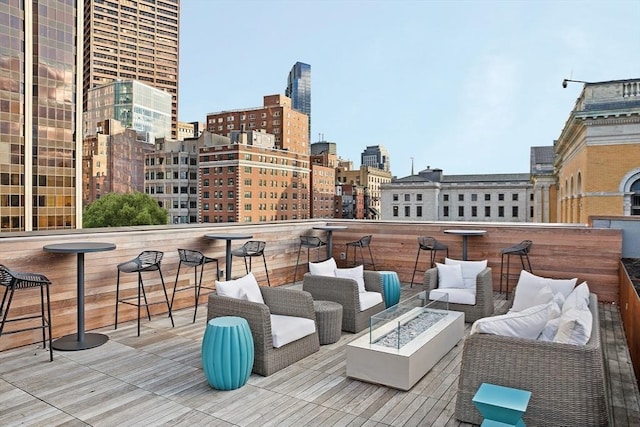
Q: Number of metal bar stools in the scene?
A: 8